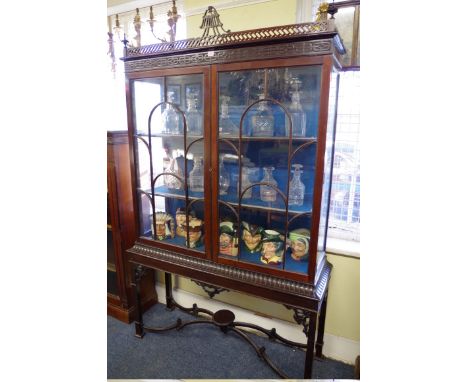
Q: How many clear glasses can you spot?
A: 11